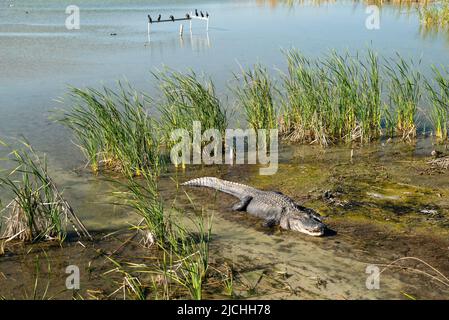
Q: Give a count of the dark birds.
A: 7